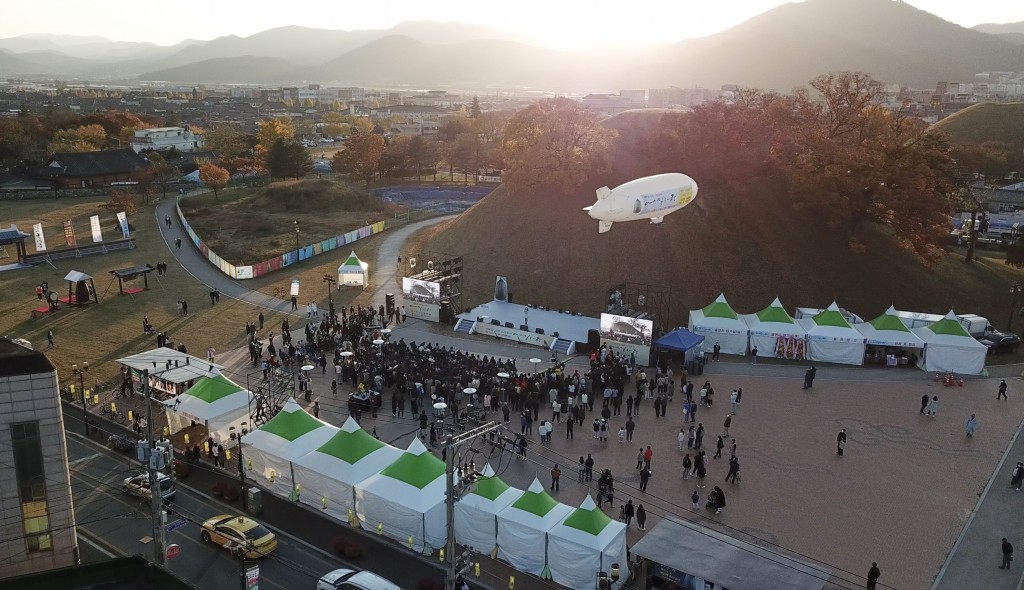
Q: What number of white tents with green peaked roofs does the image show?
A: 13